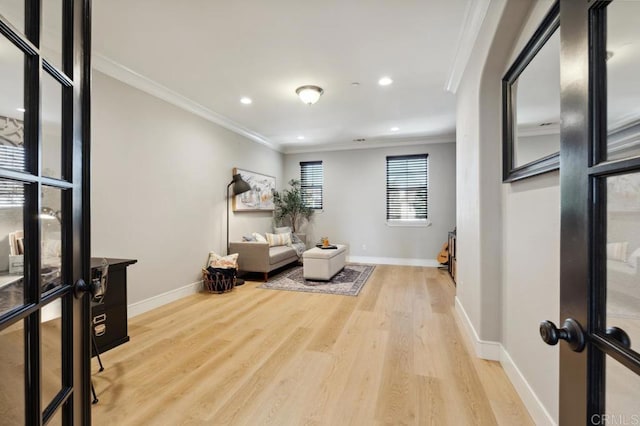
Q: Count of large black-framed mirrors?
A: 1